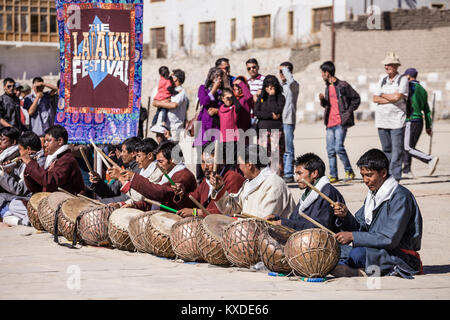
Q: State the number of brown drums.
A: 12